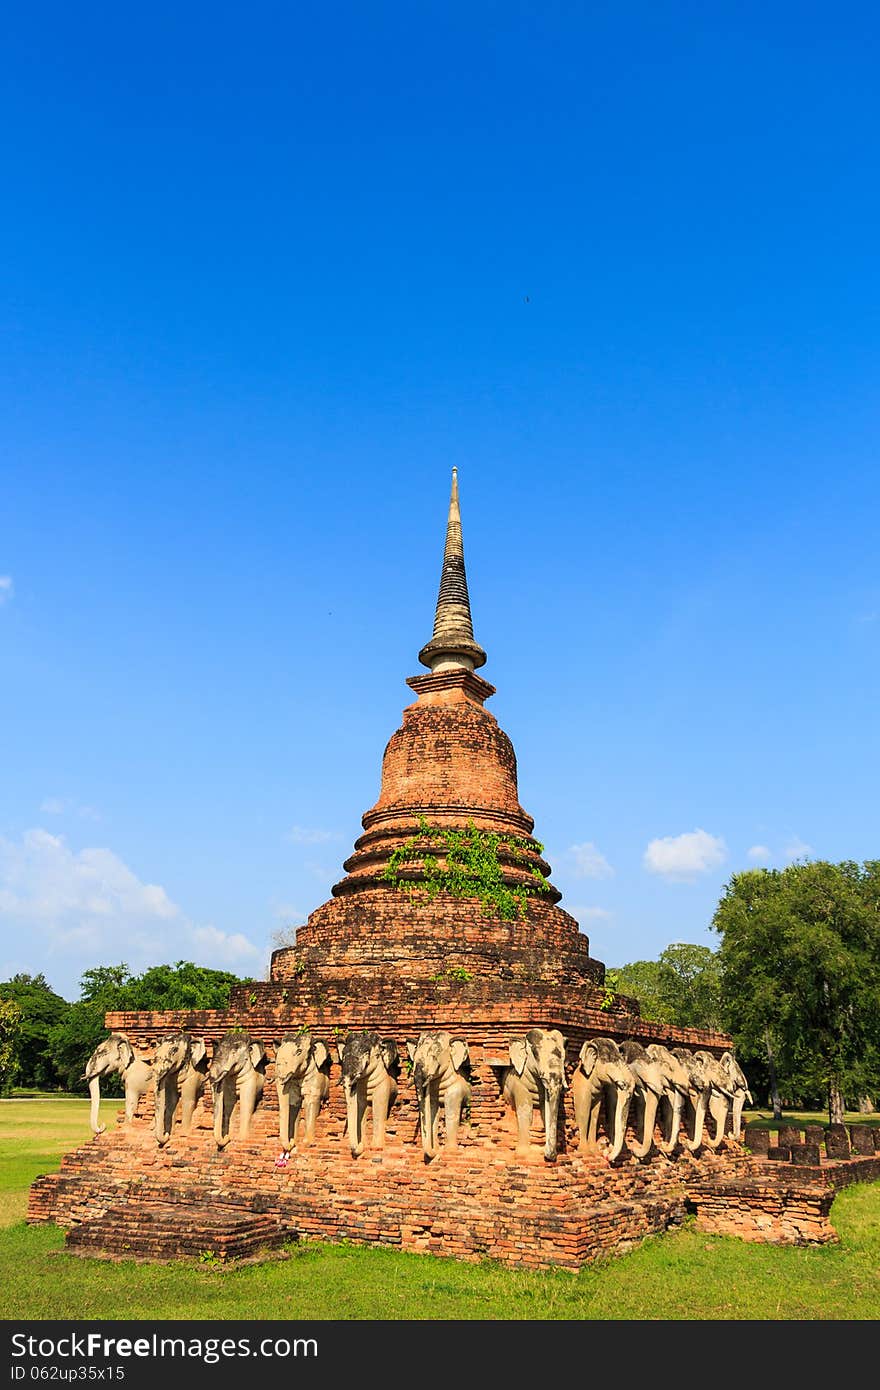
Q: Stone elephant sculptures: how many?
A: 13